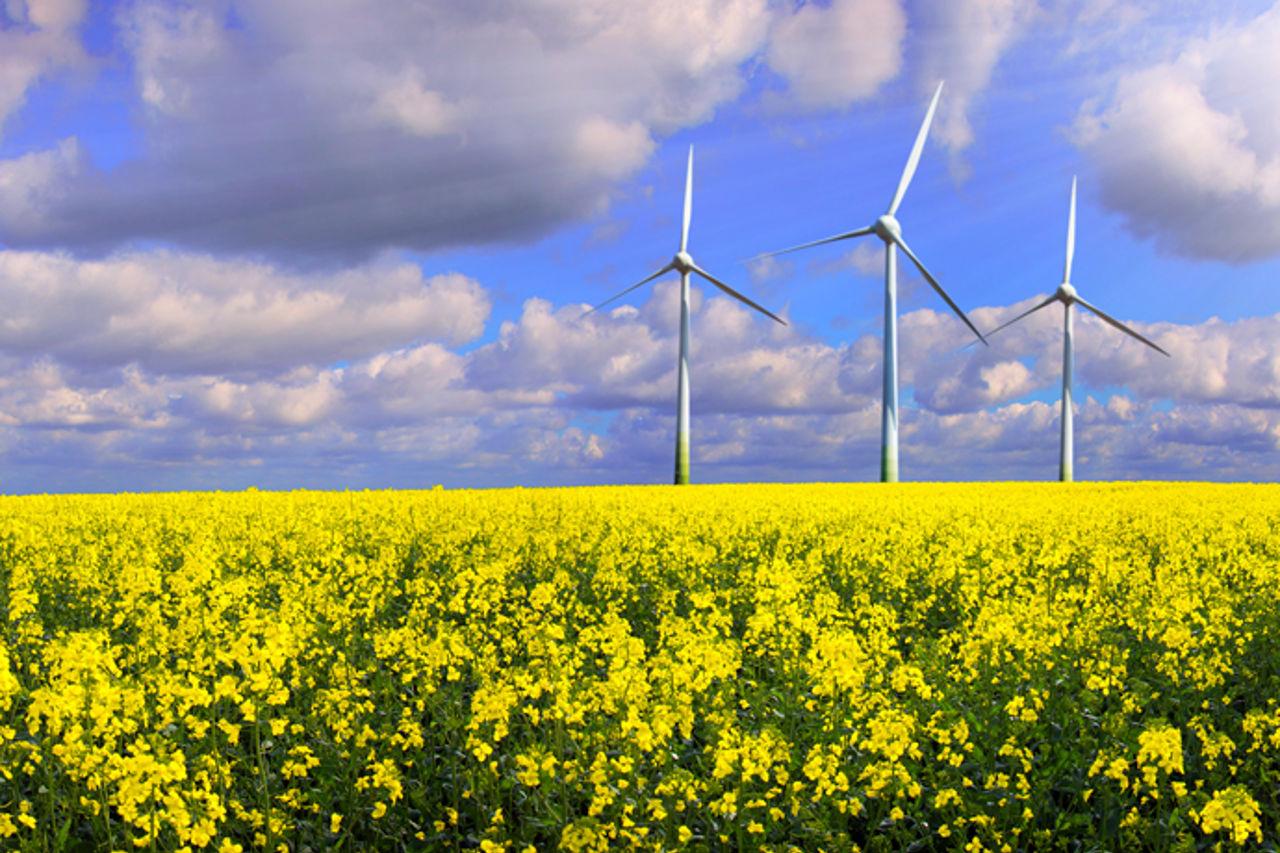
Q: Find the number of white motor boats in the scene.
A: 0